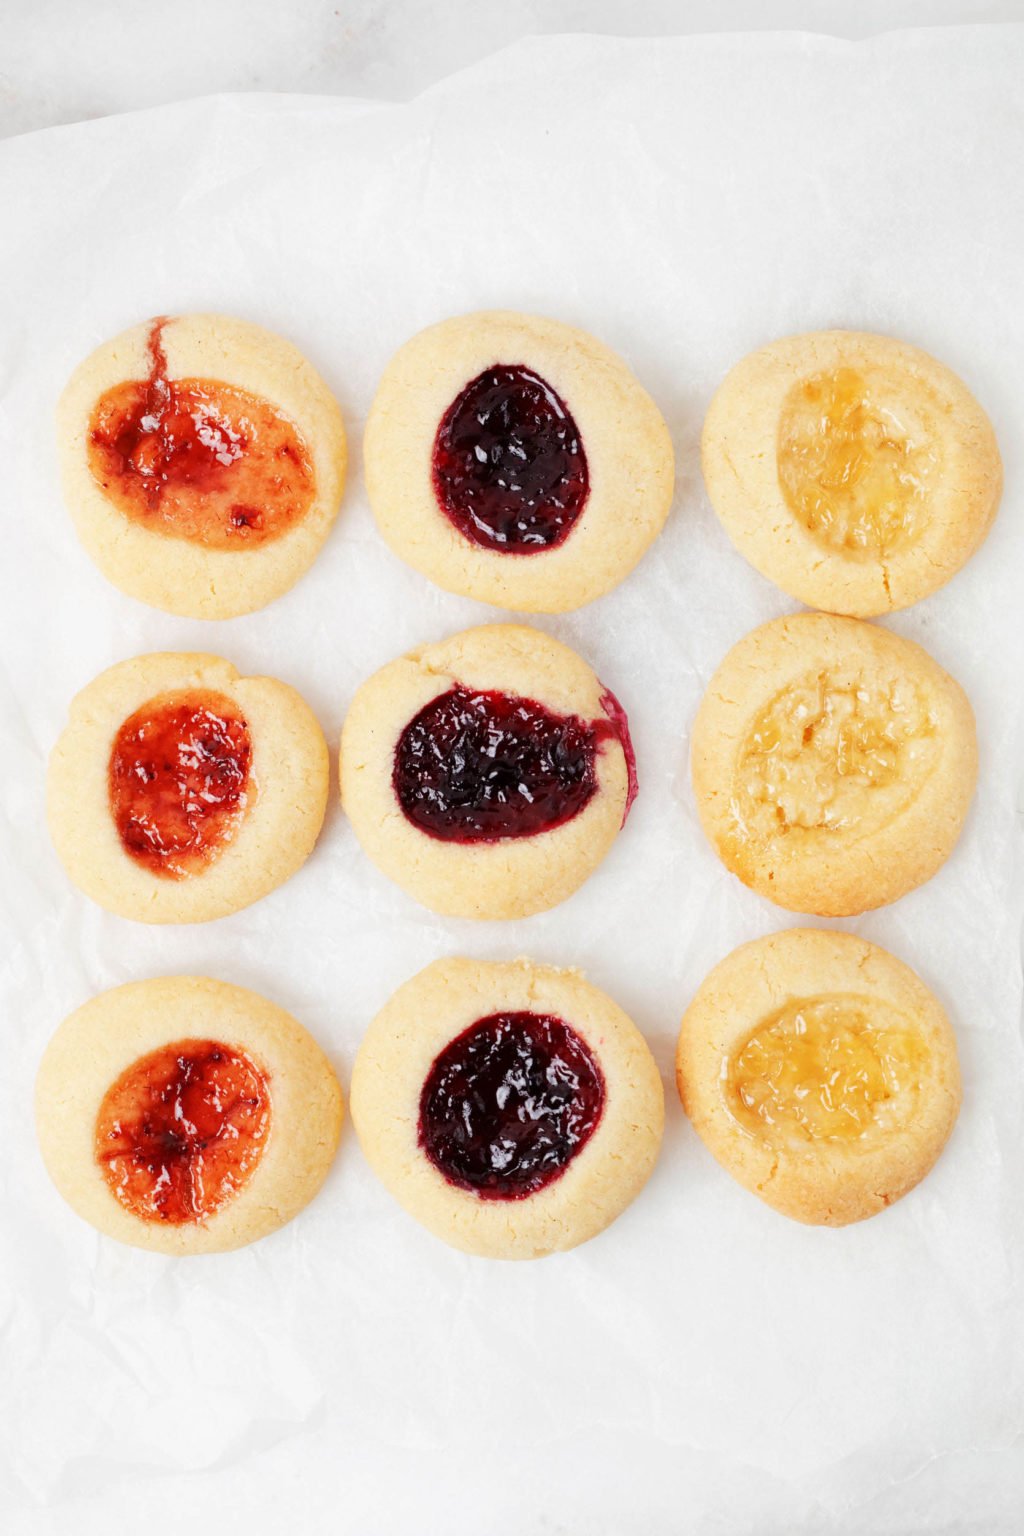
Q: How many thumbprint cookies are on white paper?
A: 9